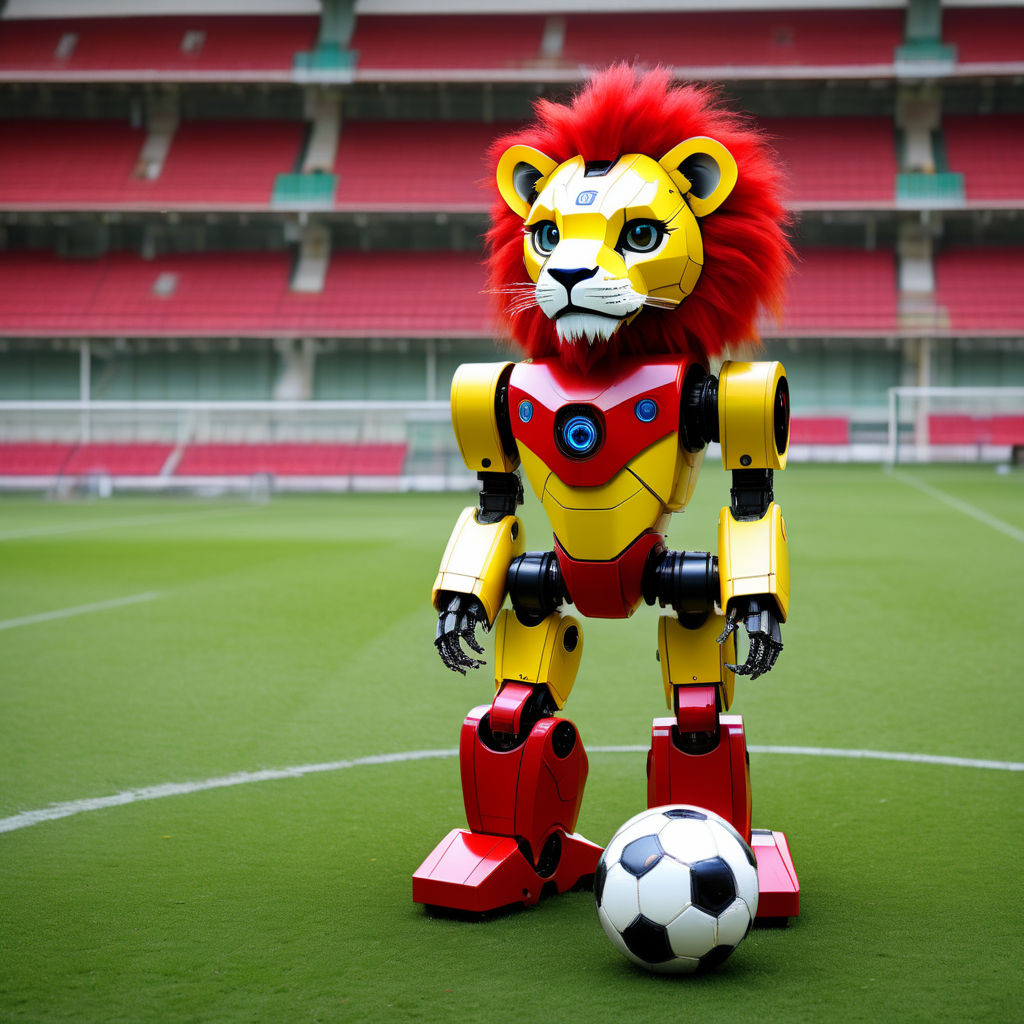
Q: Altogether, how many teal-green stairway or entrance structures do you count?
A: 4